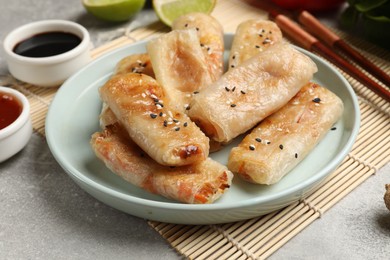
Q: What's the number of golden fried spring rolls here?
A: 8